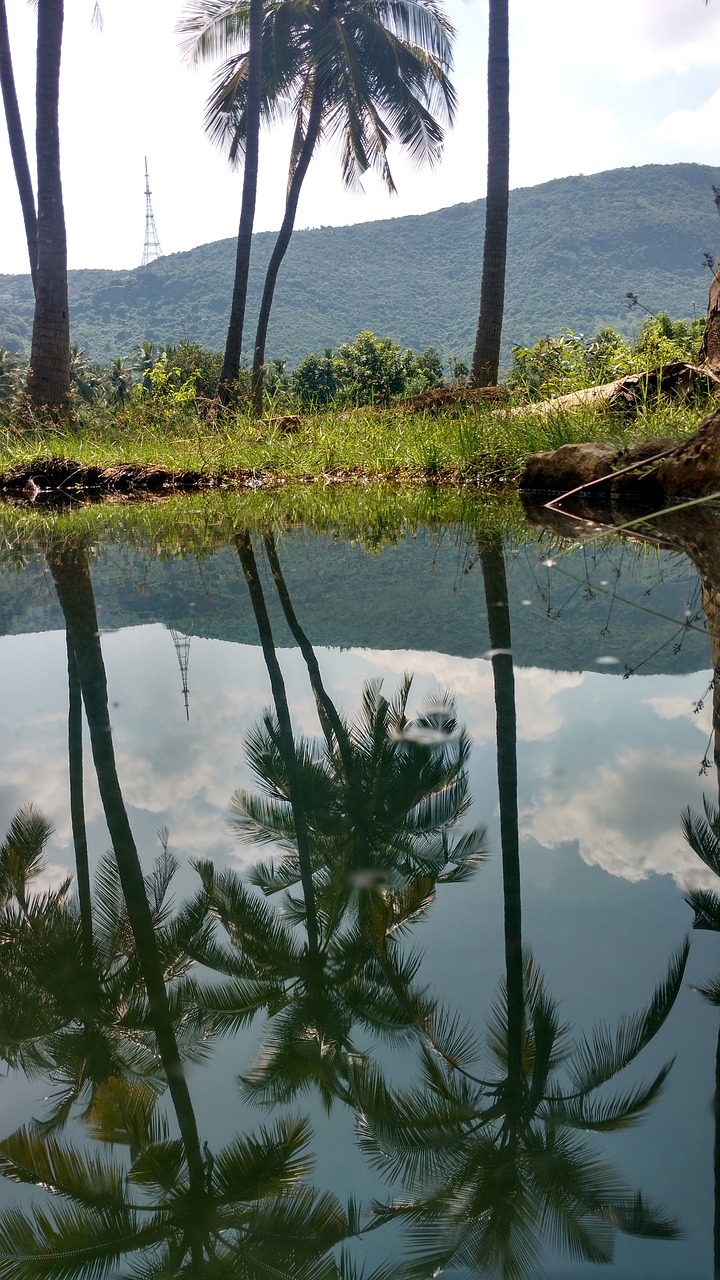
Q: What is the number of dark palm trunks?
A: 5